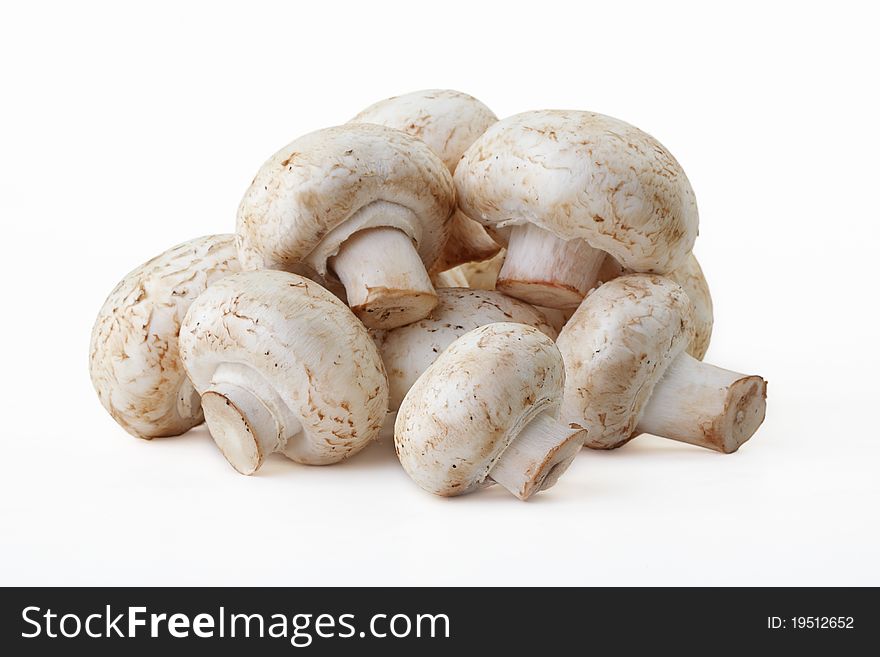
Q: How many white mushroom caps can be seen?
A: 9